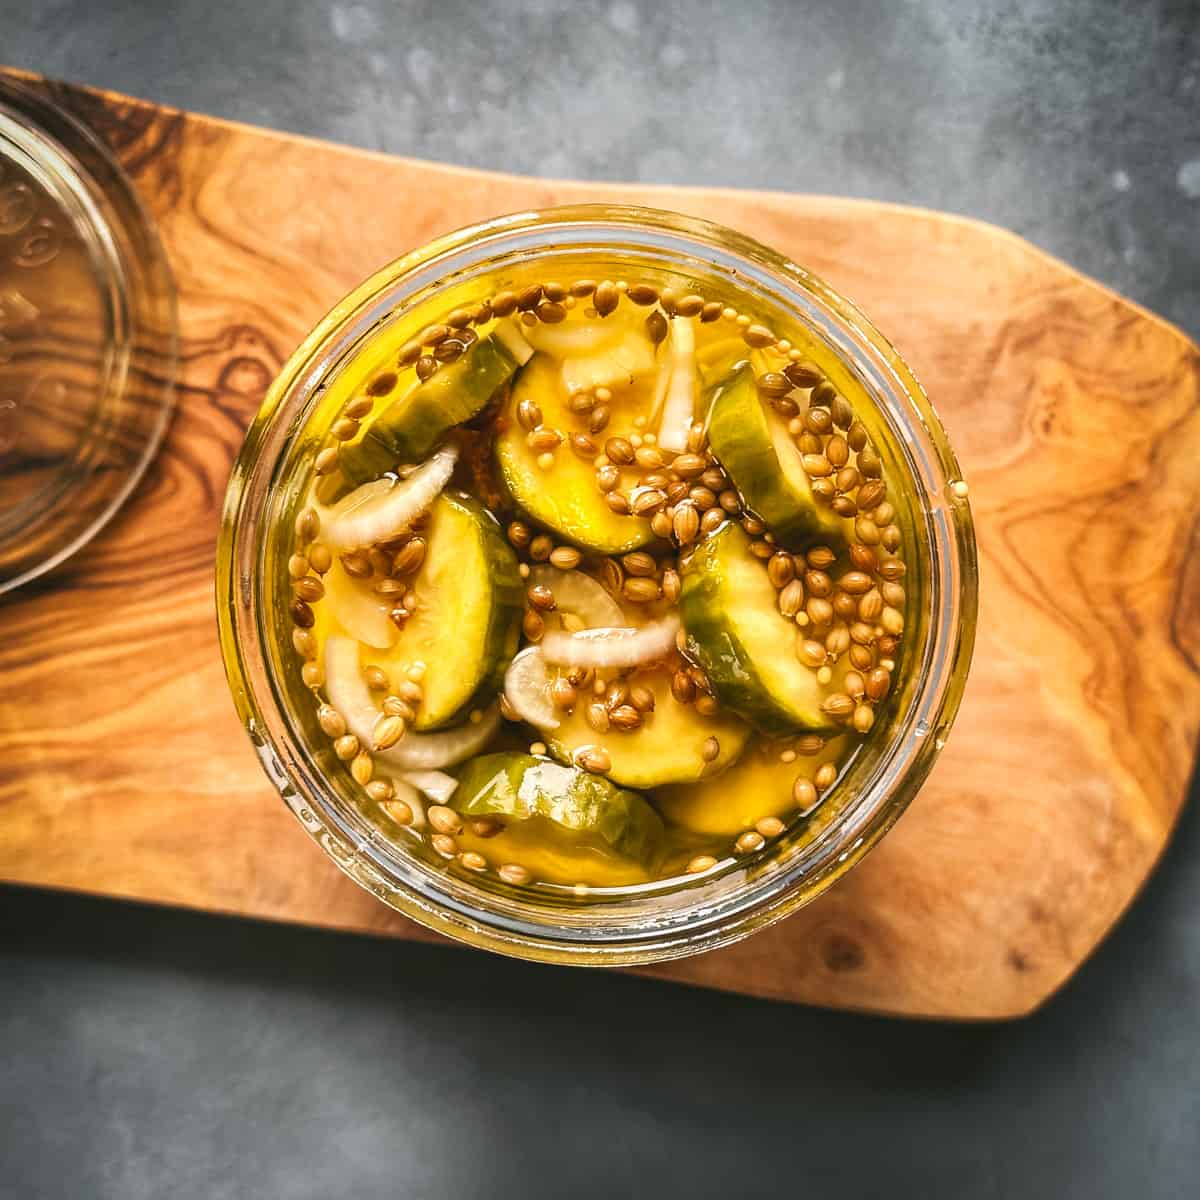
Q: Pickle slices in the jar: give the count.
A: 8